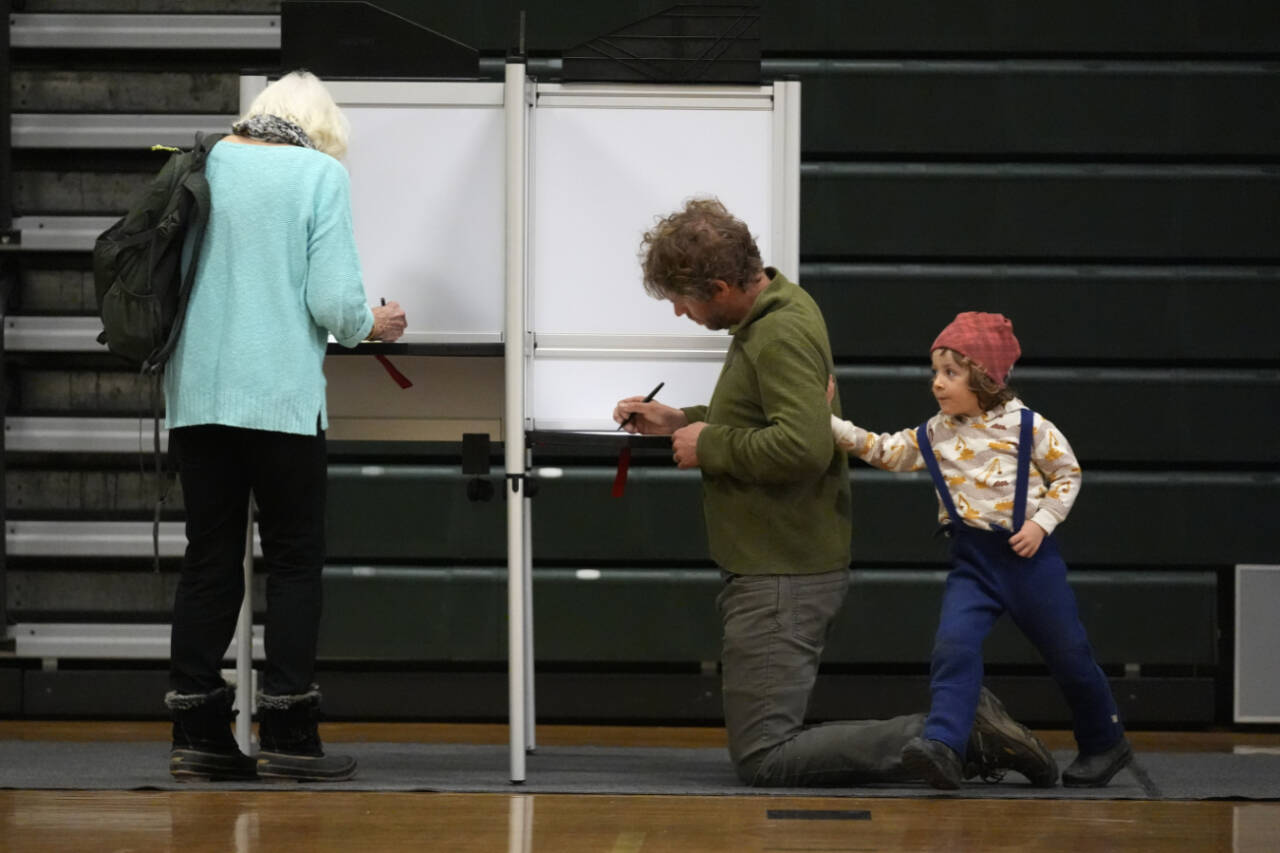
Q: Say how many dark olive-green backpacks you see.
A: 1